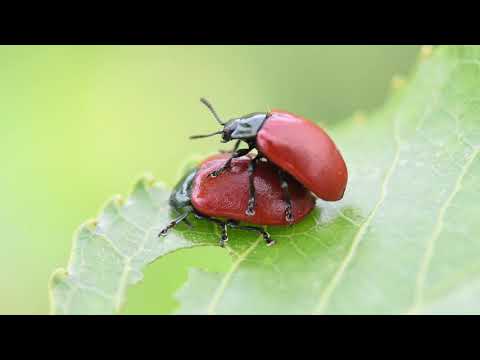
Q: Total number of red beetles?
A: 2